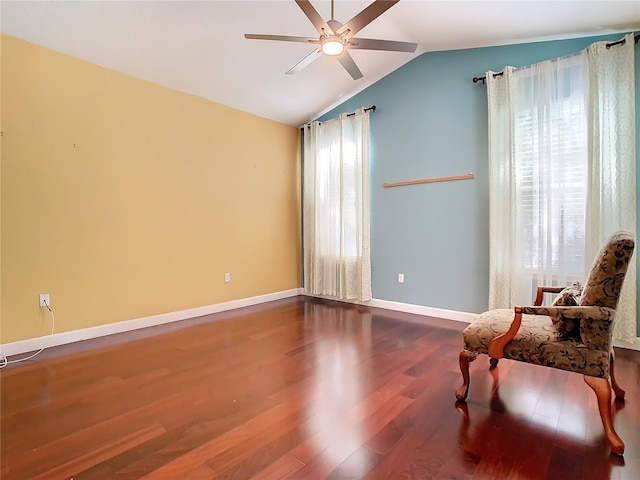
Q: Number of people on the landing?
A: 0